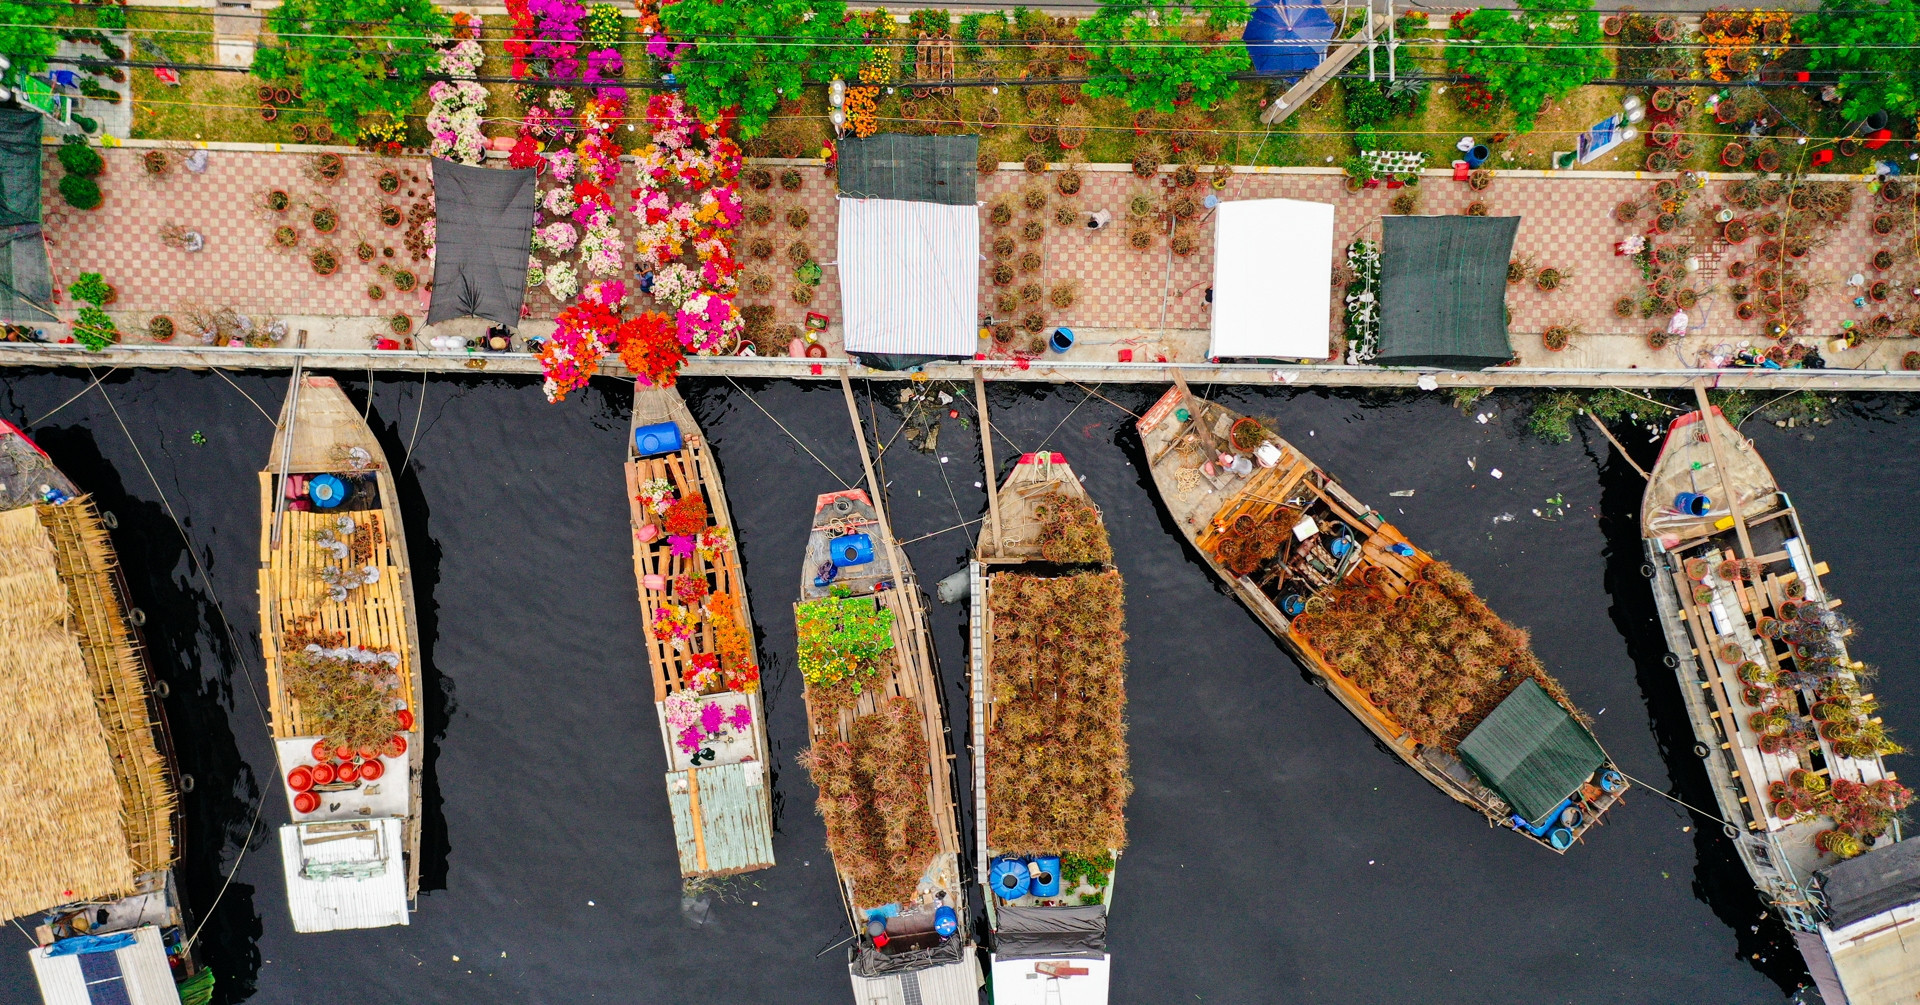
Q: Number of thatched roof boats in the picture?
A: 1